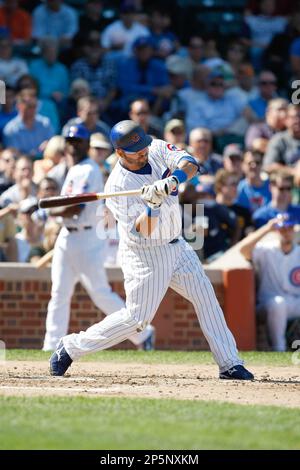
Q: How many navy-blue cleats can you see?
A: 2